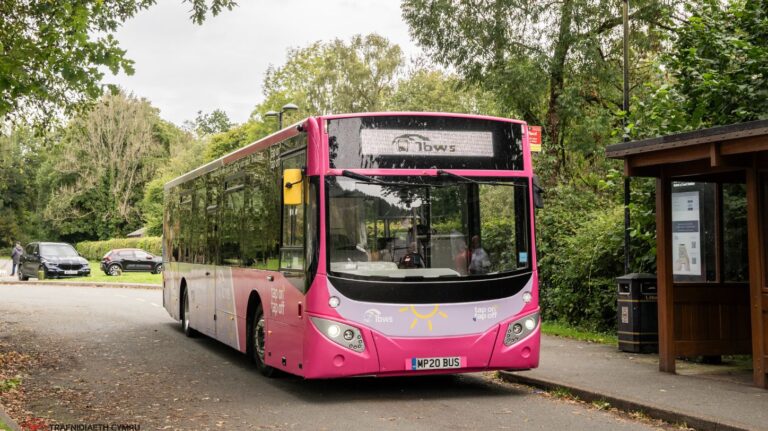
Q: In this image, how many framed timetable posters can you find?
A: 1